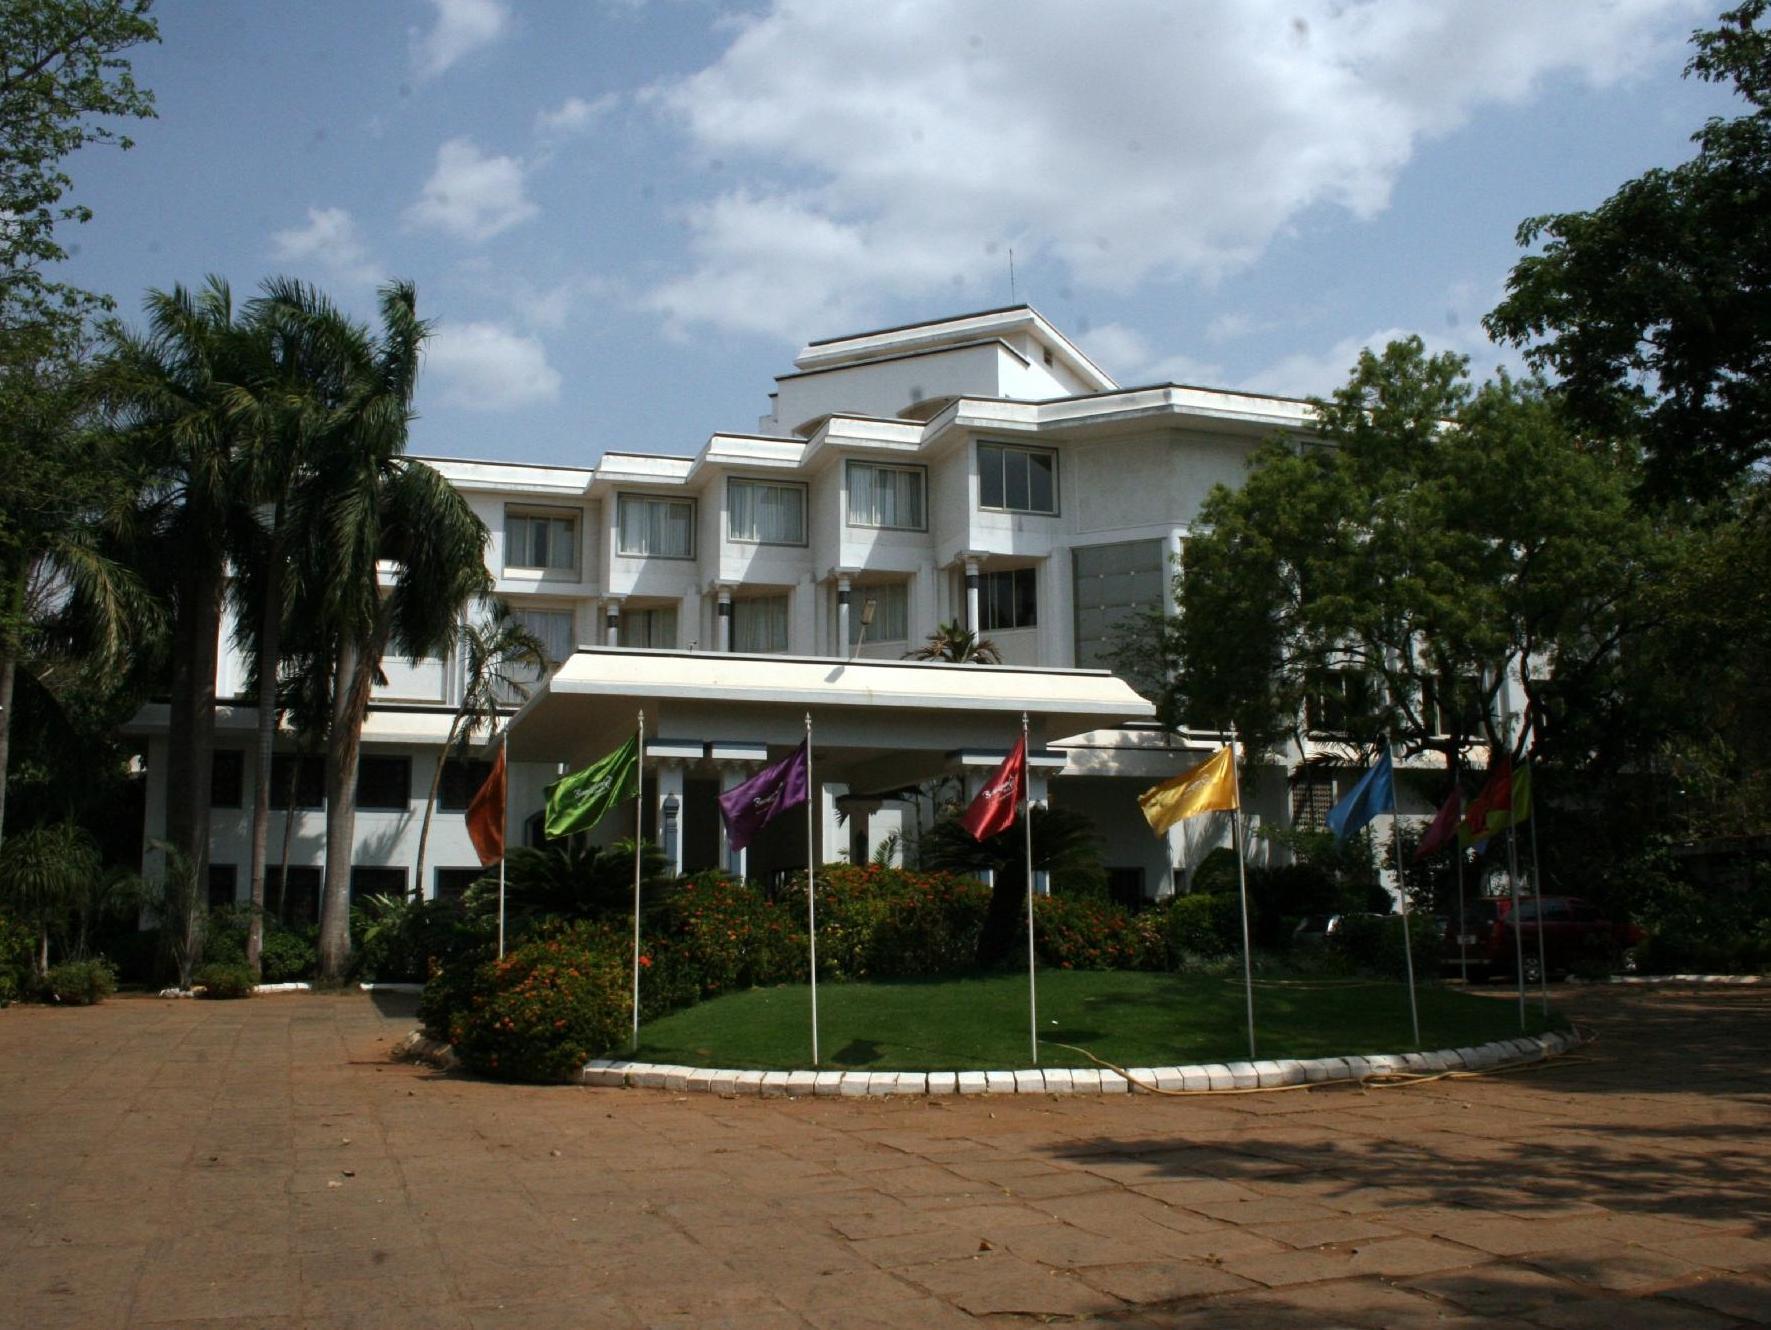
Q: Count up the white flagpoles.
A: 9